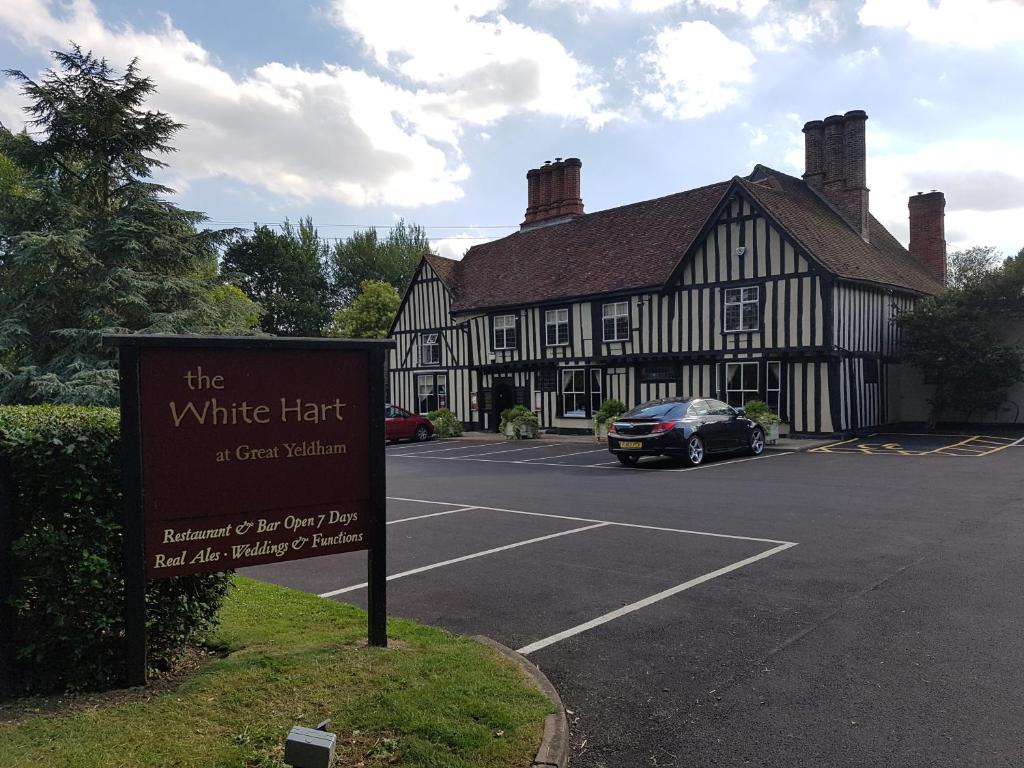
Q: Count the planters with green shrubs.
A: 4